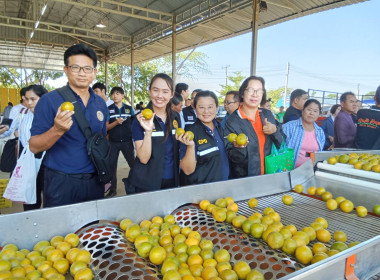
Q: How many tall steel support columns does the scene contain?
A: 4